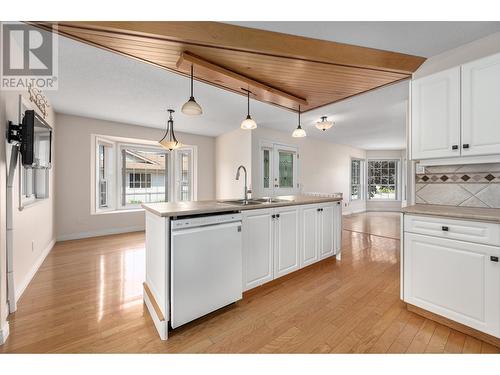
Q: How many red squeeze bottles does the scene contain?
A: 0